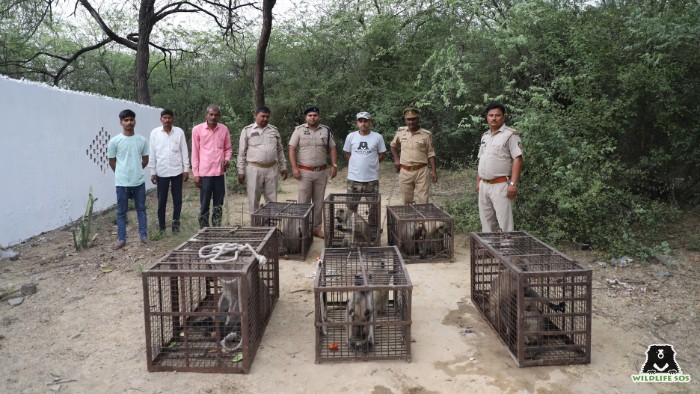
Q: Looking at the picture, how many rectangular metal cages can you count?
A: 6